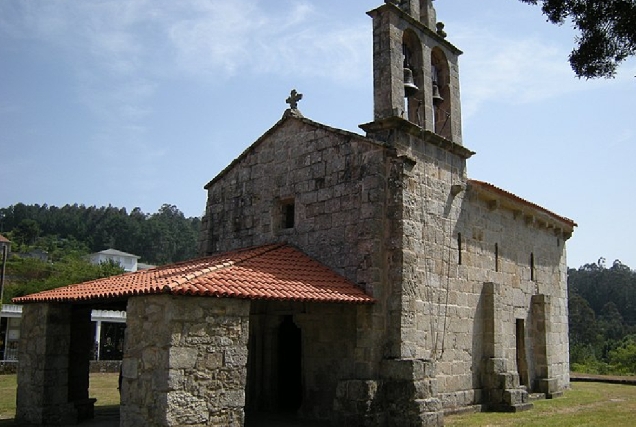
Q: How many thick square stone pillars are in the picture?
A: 2